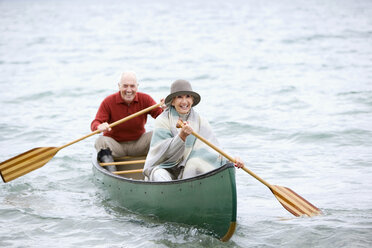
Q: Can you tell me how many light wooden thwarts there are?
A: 2